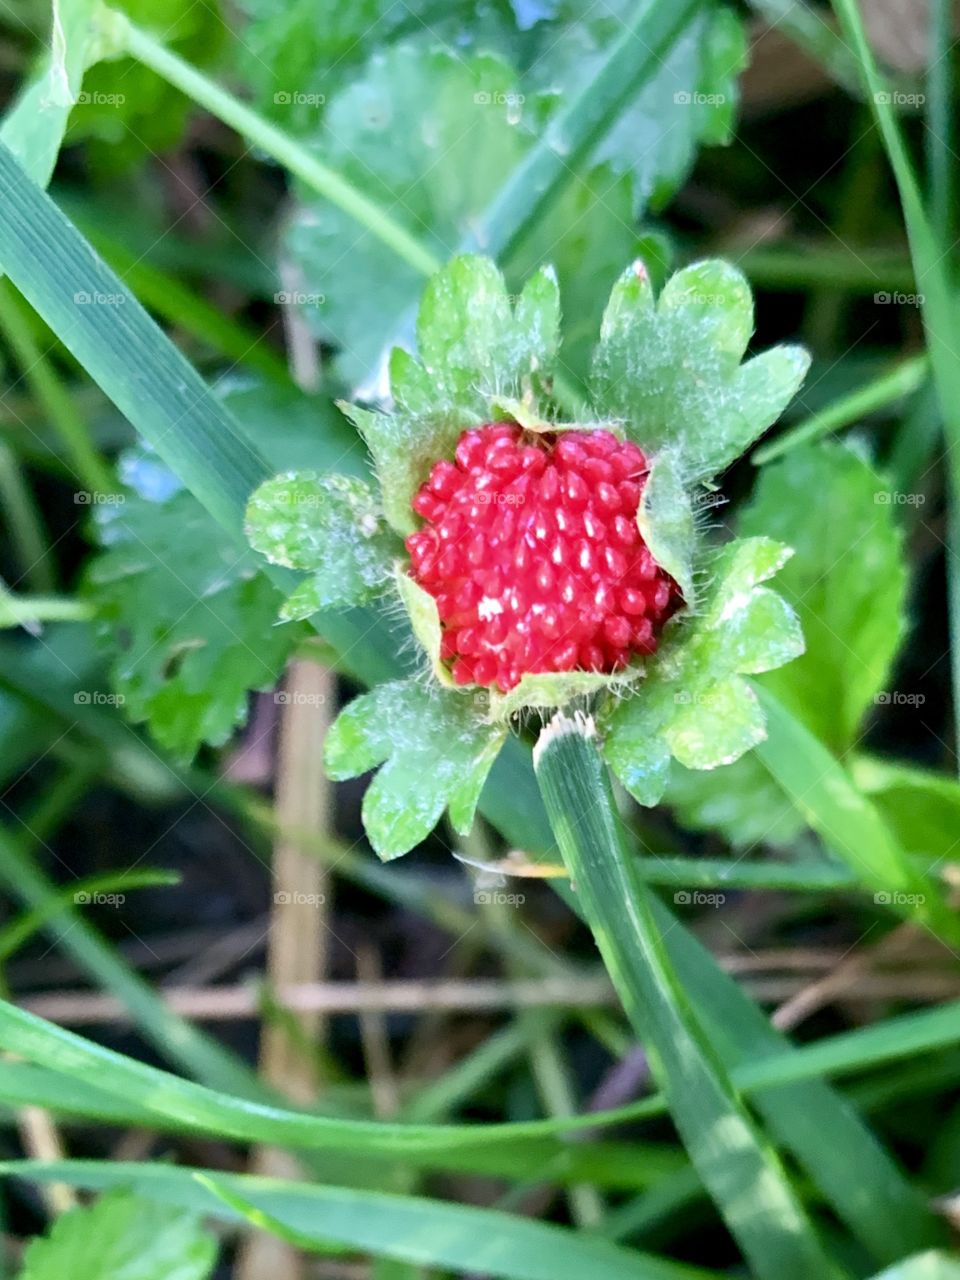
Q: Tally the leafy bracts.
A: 5